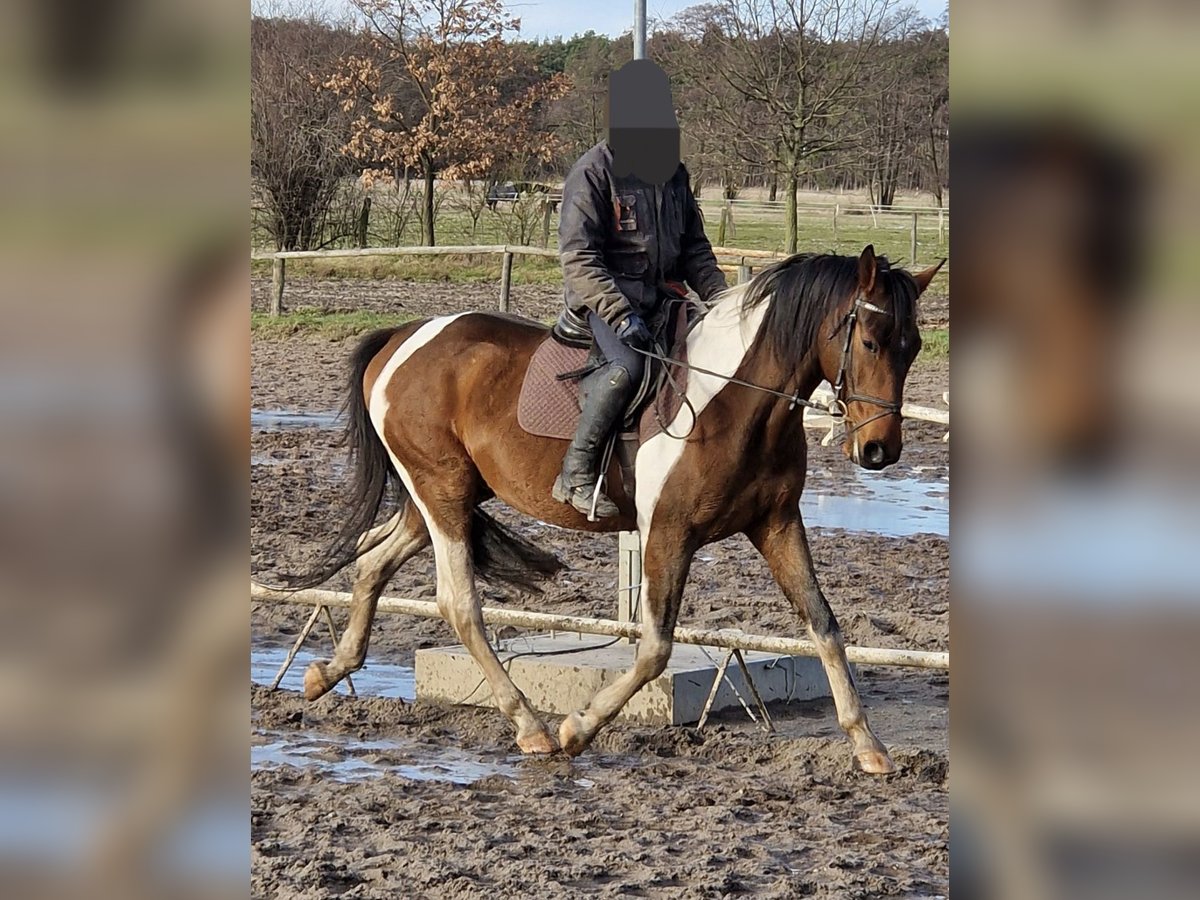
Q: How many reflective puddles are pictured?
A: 4